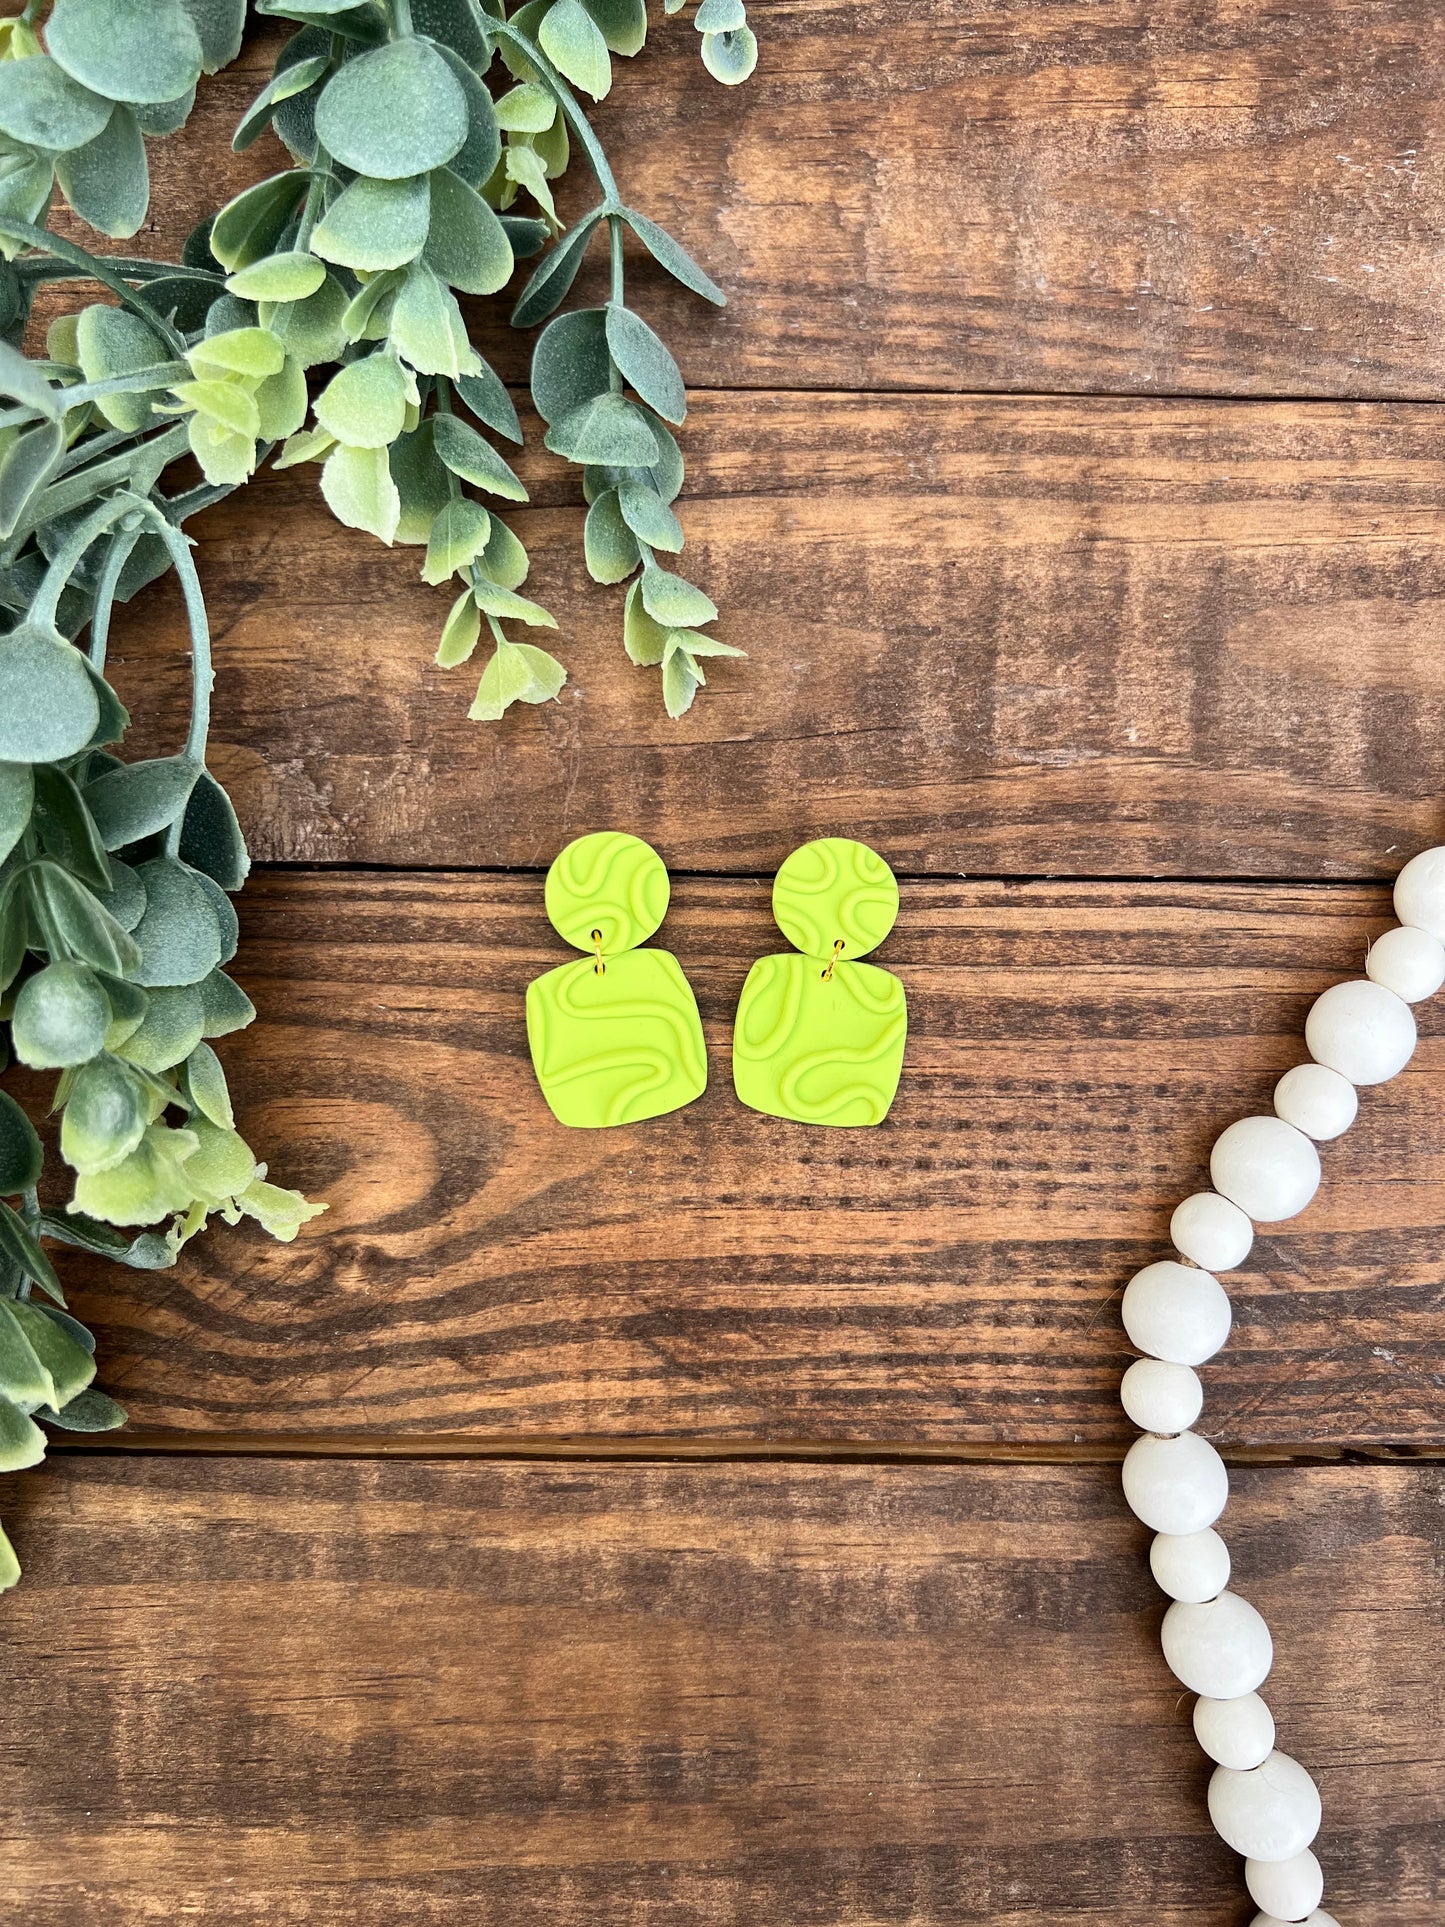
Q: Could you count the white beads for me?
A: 15